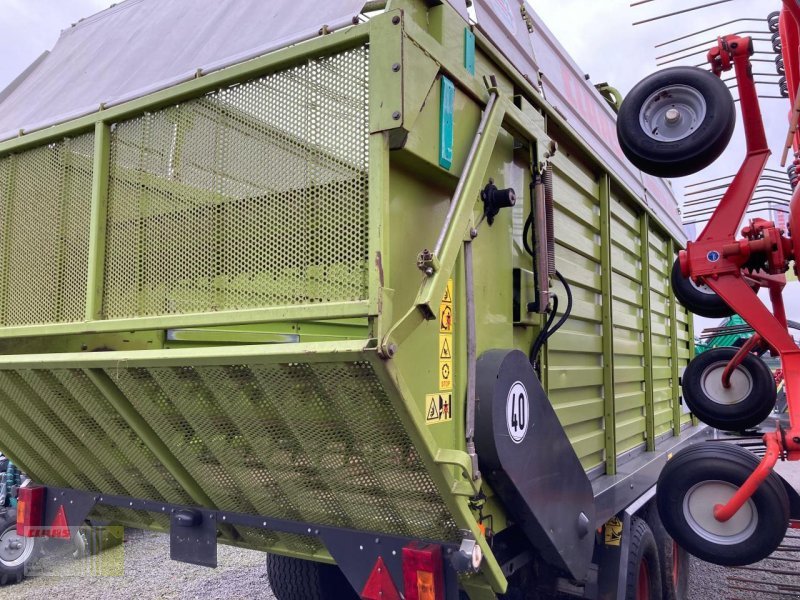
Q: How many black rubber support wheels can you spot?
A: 4